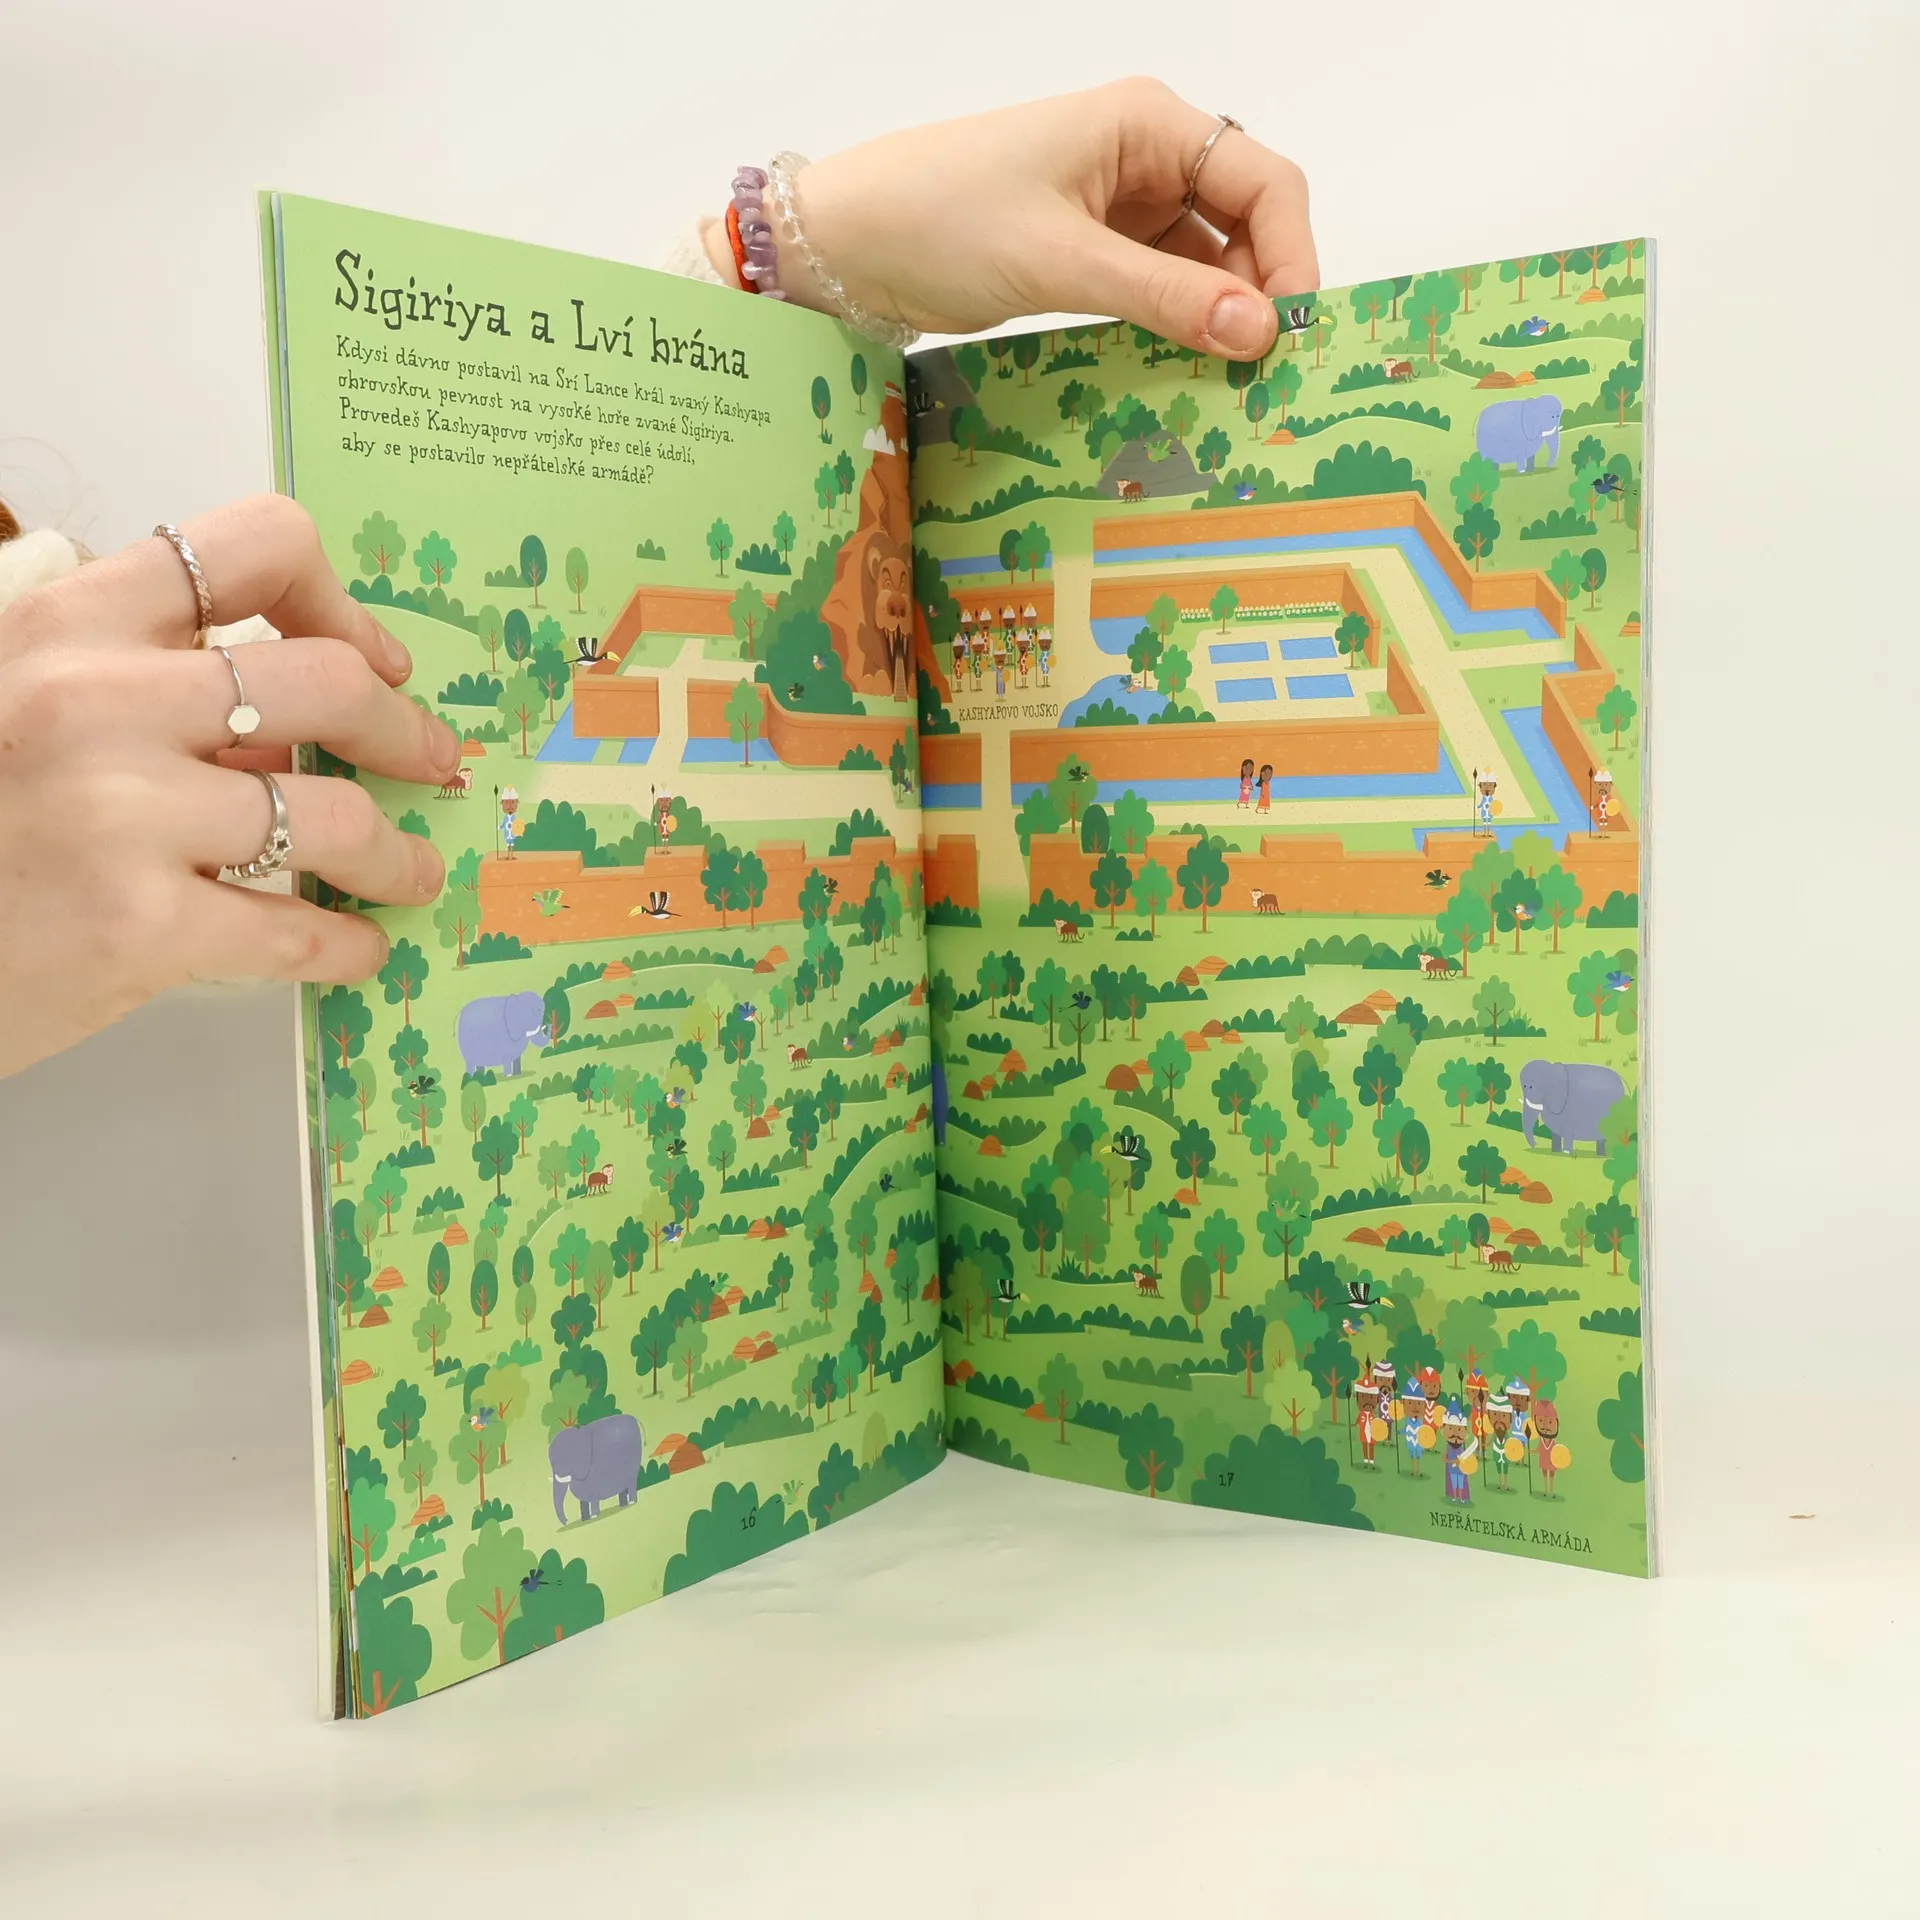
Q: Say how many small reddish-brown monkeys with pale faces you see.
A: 10